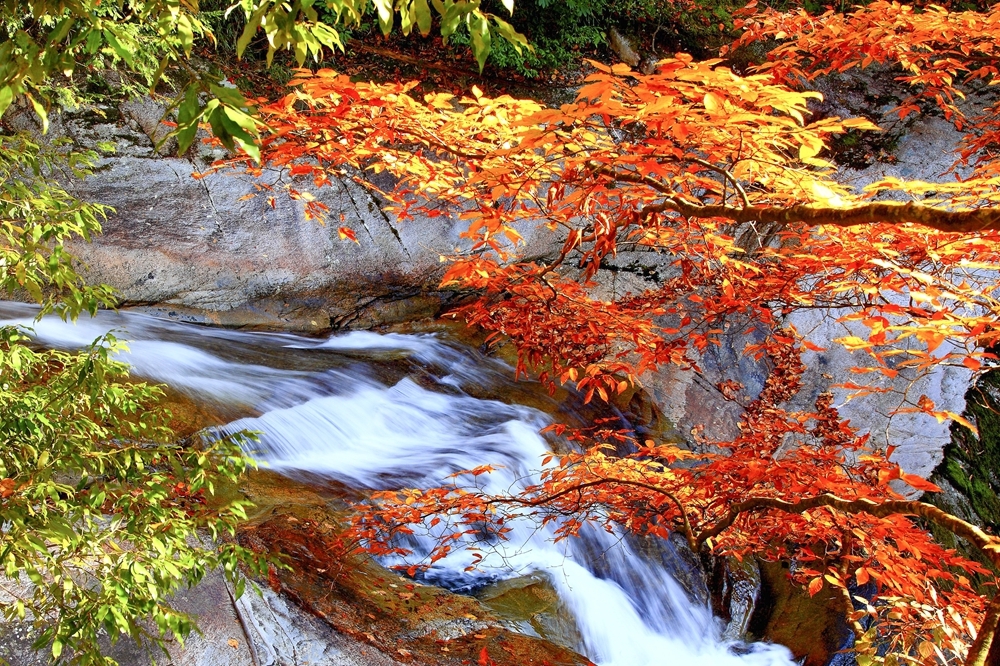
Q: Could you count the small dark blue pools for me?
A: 1